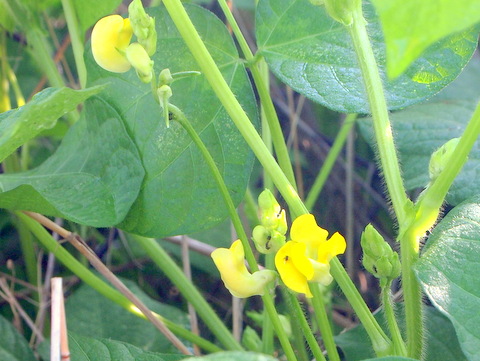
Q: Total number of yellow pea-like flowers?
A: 3